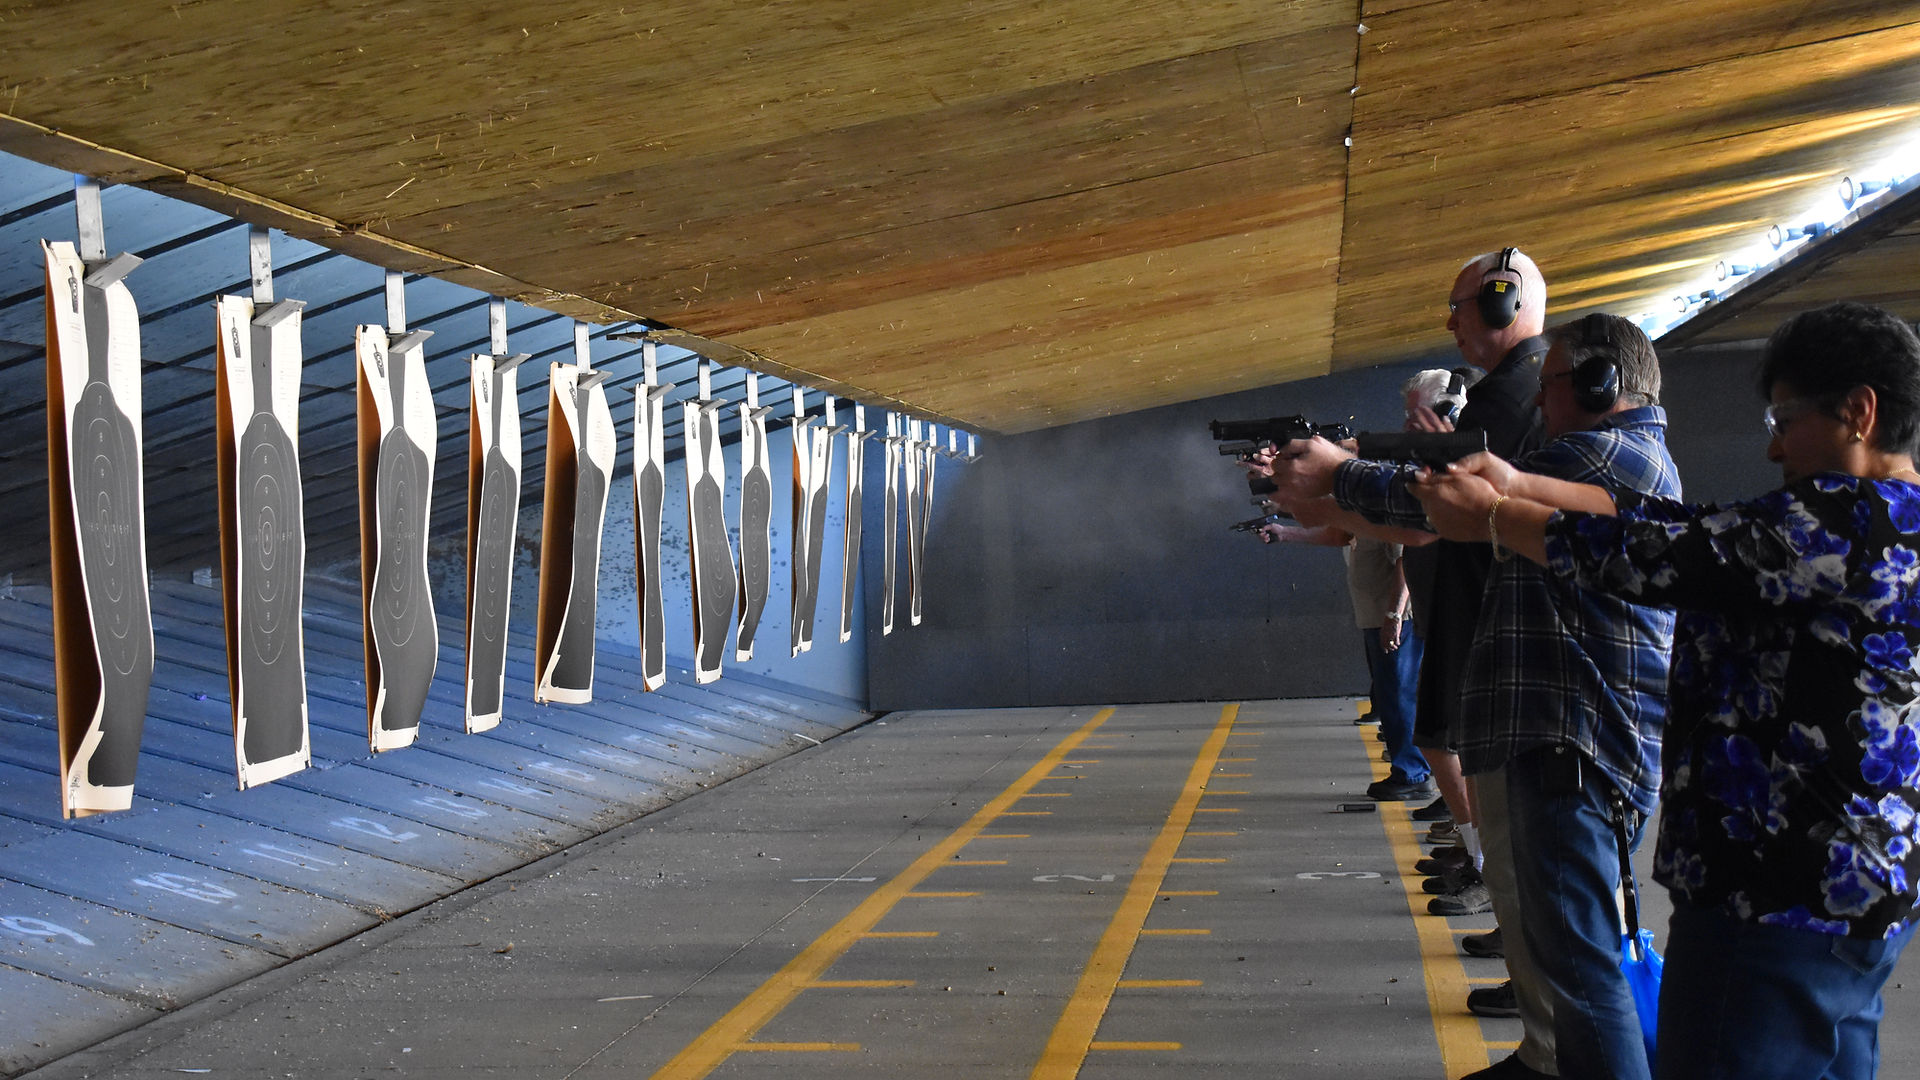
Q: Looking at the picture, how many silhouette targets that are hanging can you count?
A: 14